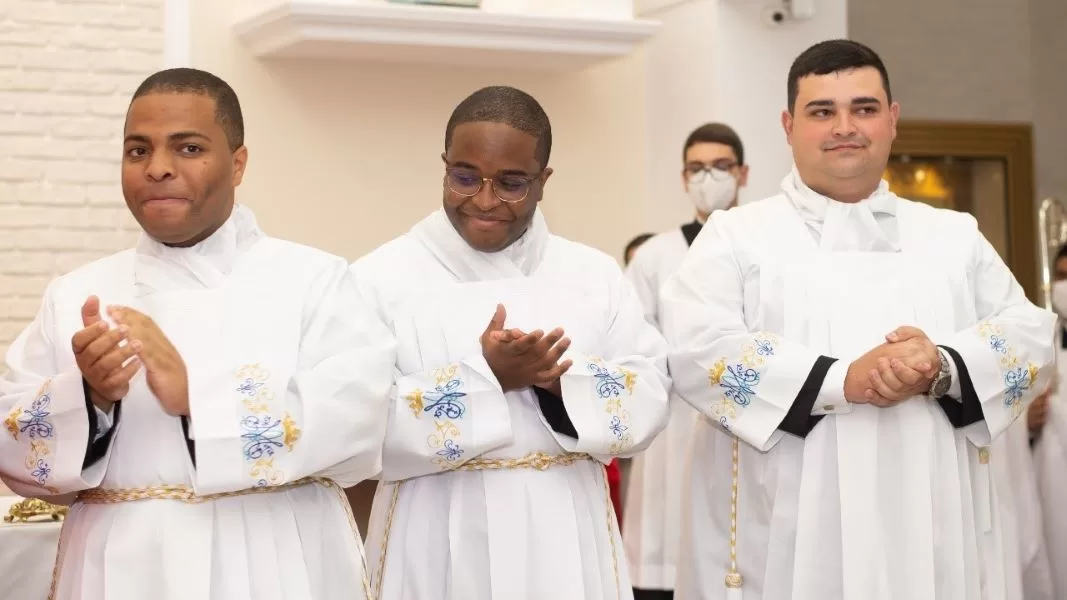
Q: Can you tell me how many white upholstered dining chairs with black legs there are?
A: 0